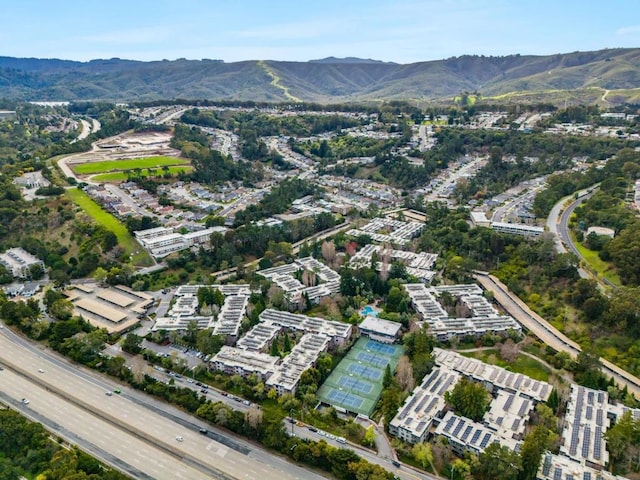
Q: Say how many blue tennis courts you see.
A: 5